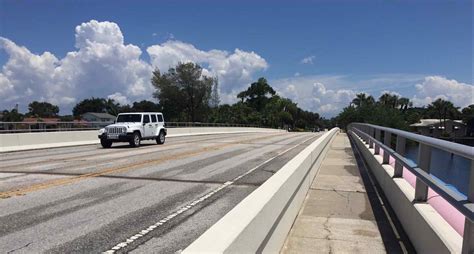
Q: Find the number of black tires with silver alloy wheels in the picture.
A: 2